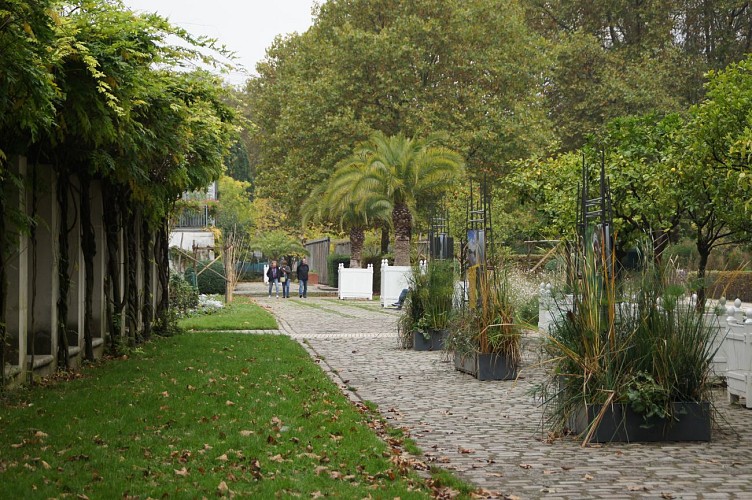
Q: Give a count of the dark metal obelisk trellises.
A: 3